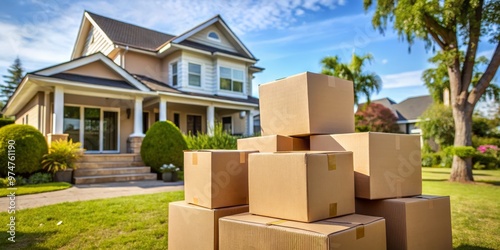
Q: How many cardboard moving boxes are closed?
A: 8